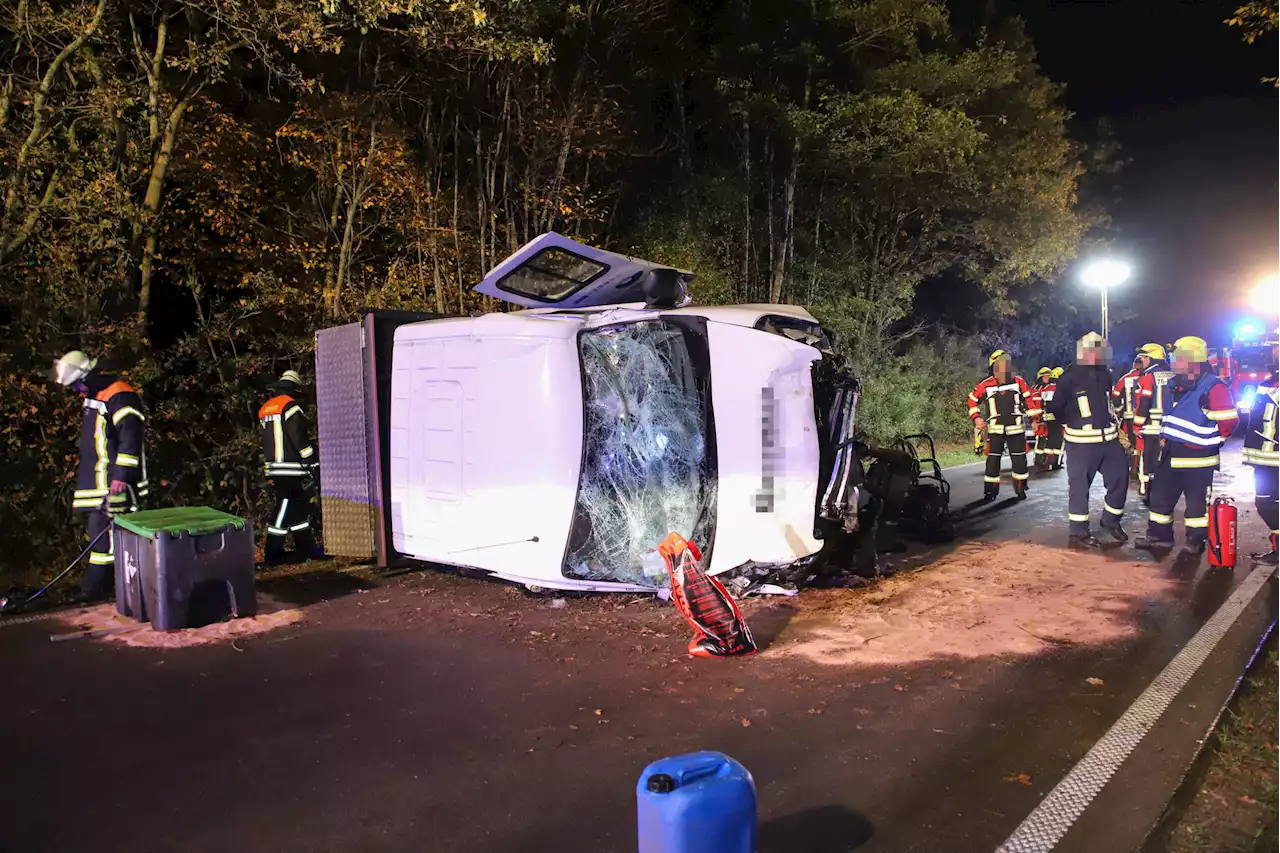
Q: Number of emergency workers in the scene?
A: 10